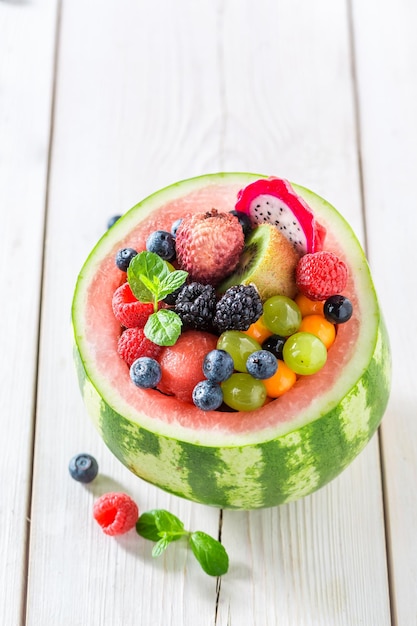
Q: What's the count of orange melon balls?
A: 4